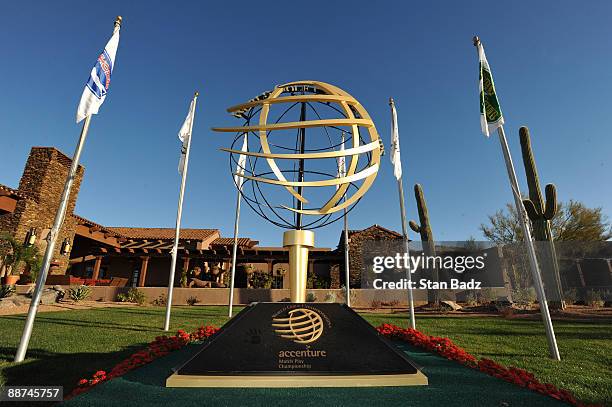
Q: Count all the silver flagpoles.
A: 6